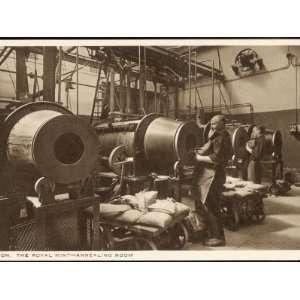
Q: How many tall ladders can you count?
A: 1